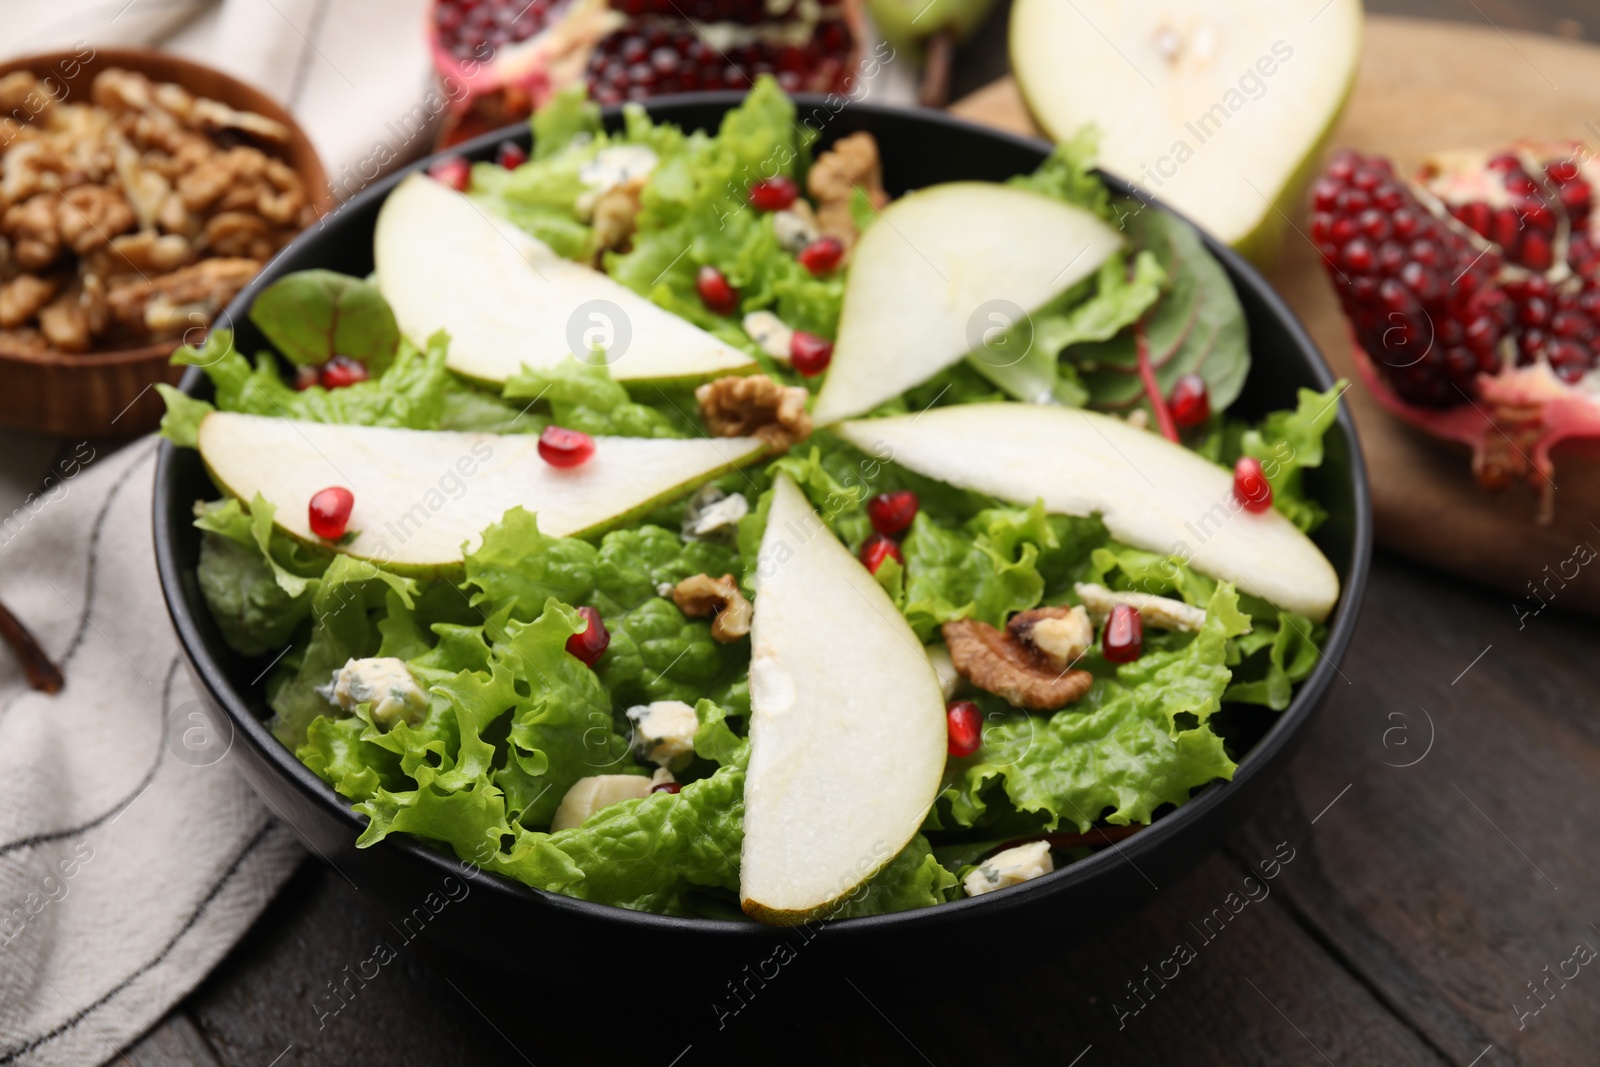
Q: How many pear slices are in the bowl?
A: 5